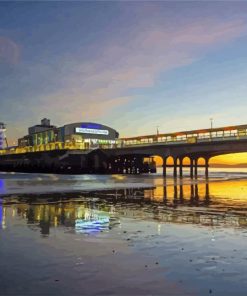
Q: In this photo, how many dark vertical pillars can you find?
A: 6